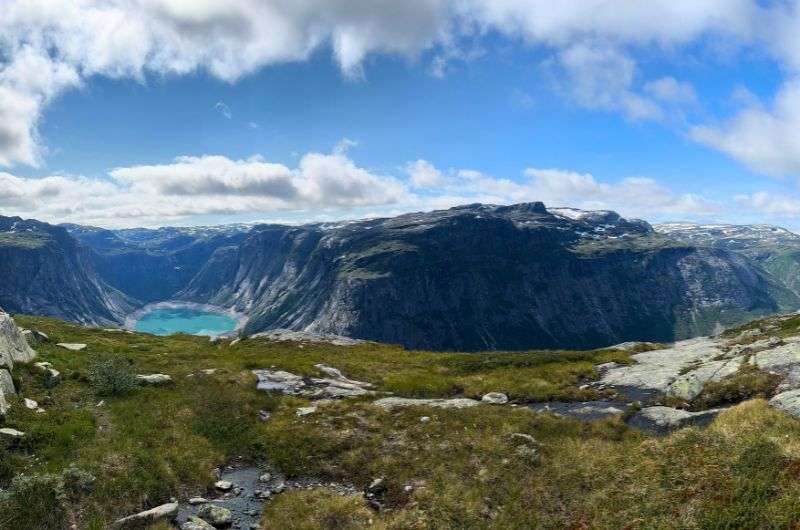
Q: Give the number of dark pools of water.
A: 2